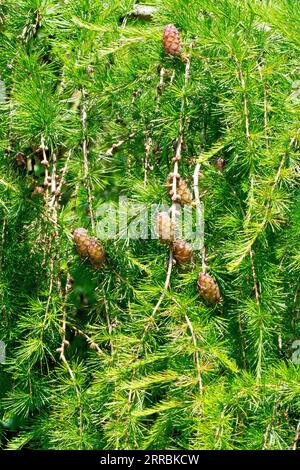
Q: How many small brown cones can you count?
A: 7